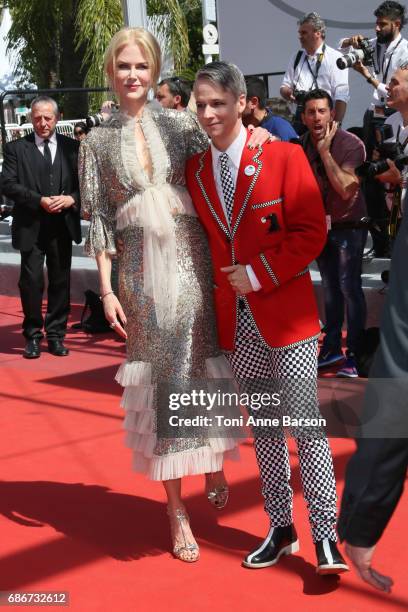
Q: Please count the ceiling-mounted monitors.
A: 0